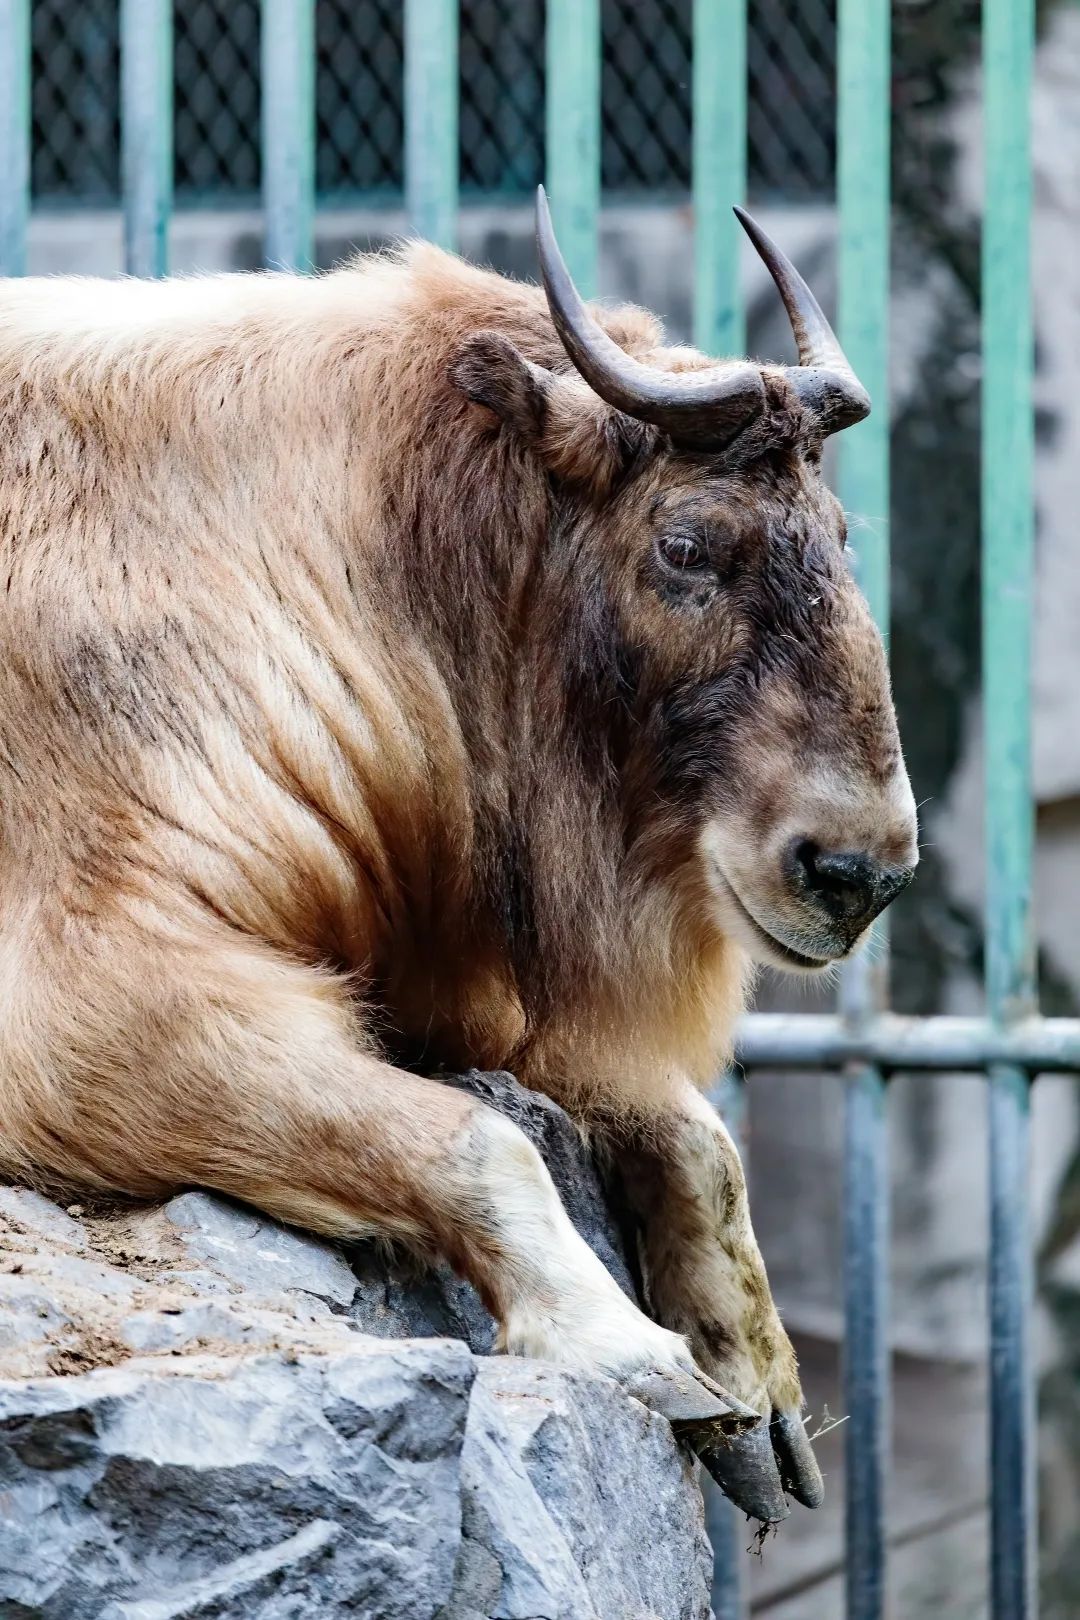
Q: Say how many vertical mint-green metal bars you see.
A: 8